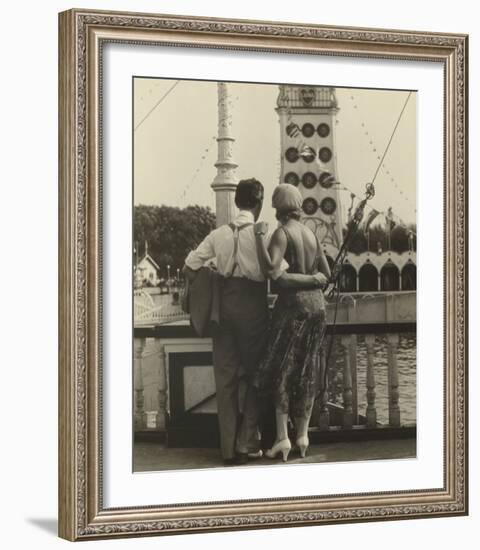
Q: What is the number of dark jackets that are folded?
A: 1